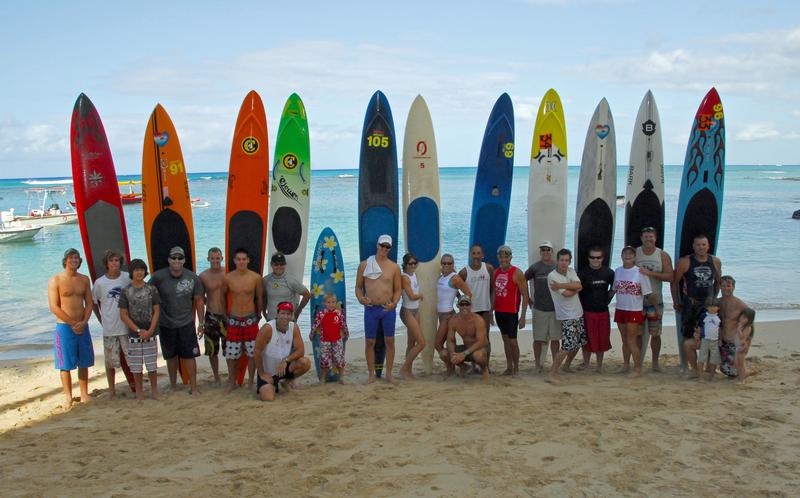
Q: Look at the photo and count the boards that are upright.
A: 12